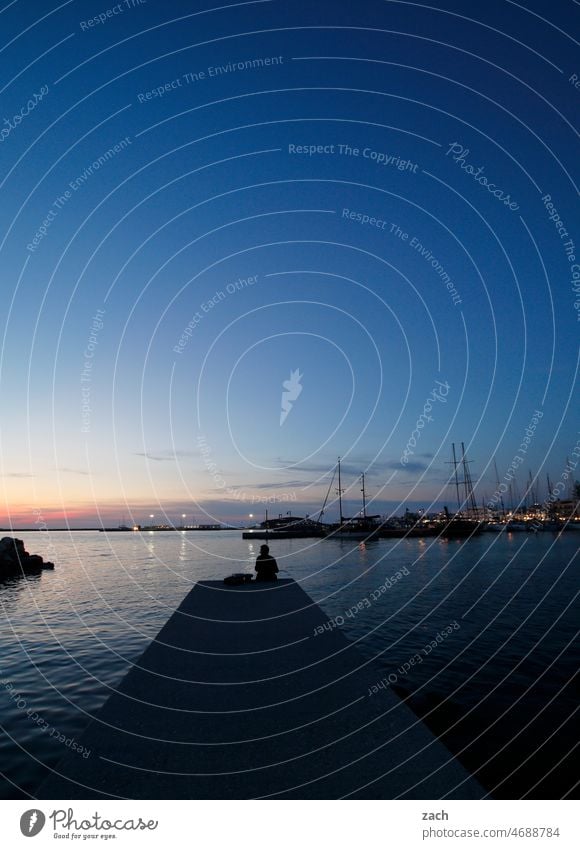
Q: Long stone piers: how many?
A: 1